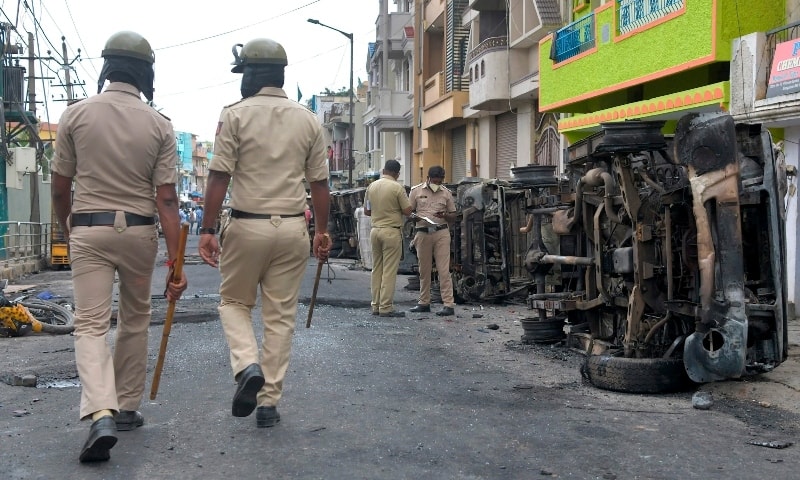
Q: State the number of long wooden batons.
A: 2